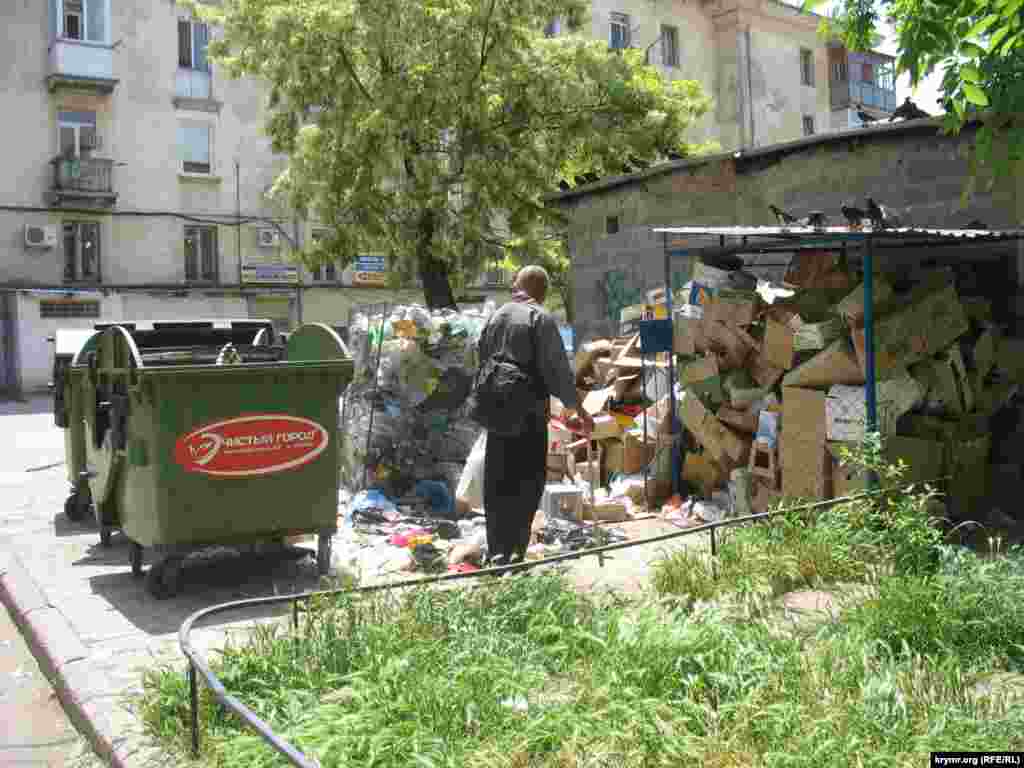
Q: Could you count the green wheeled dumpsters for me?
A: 3